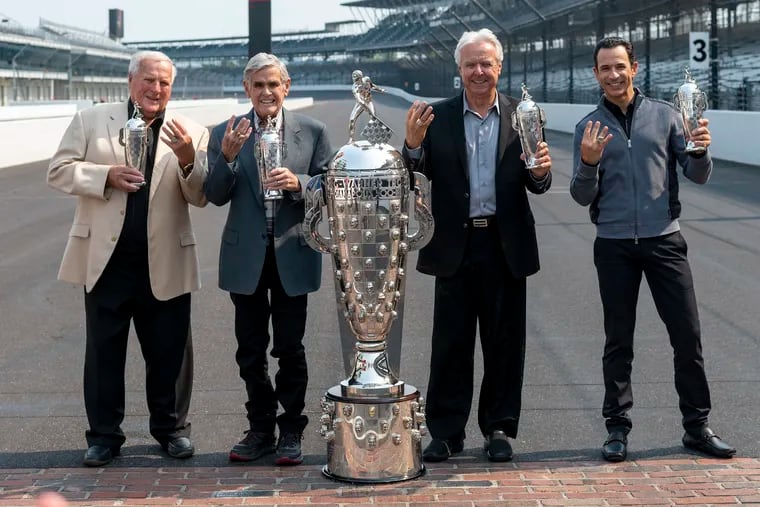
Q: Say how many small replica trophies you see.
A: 4